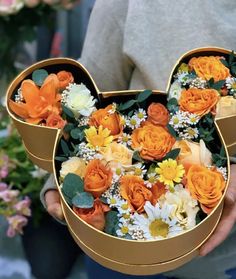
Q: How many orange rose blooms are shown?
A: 11